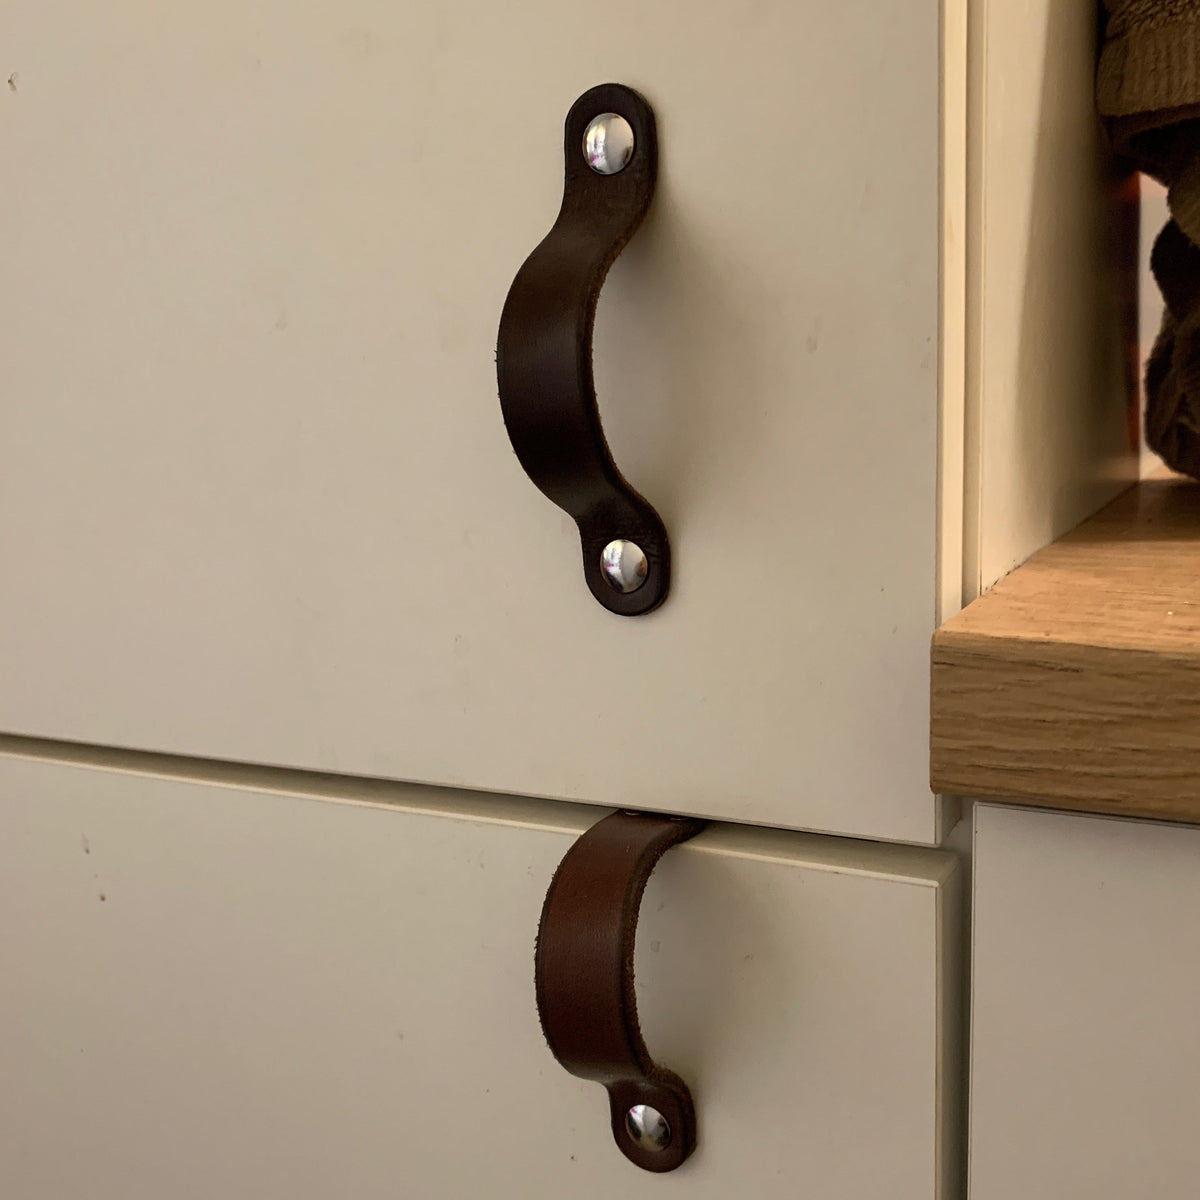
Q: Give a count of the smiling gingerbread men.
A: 0